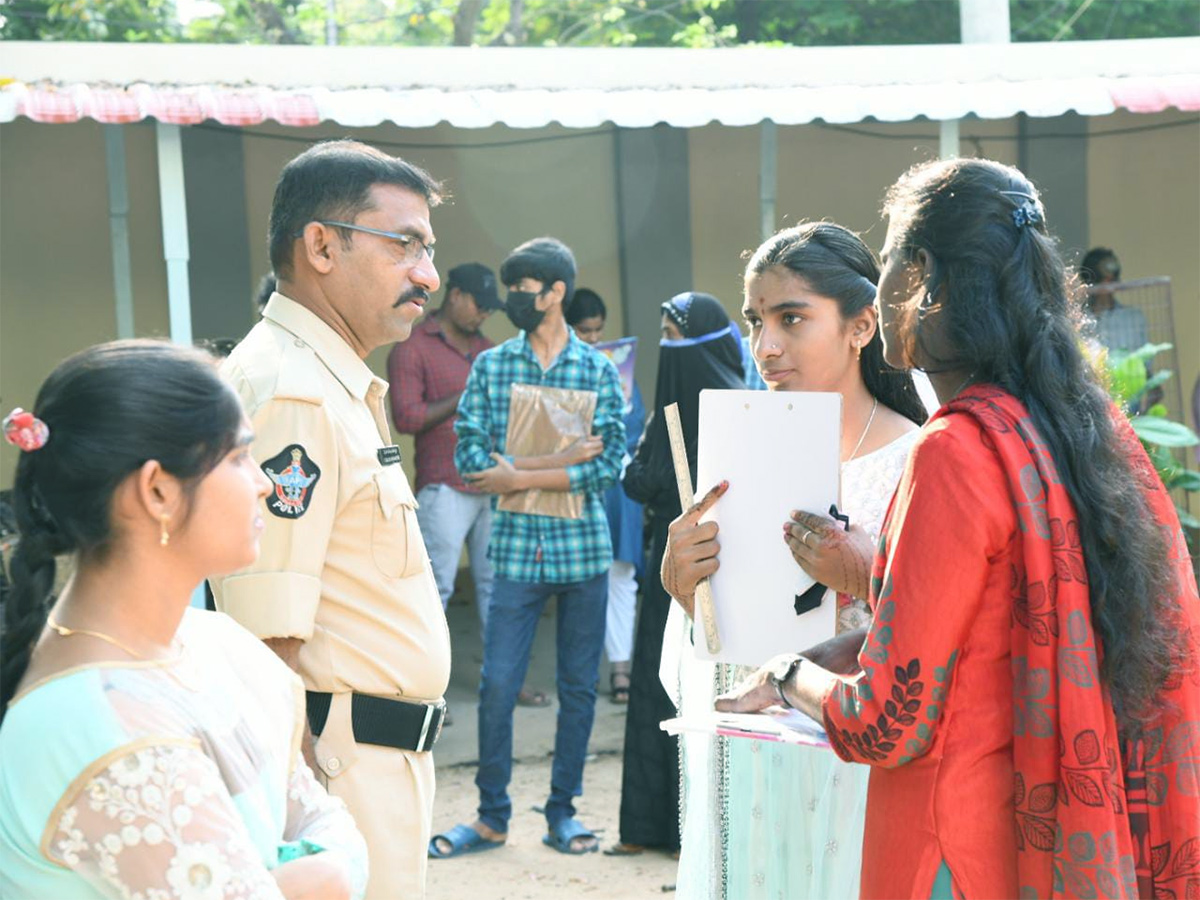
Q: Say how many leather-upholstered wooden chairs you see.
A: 0